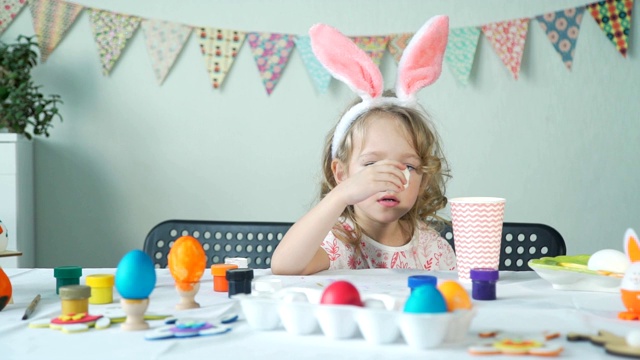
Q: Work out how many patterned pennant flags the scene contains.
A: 13